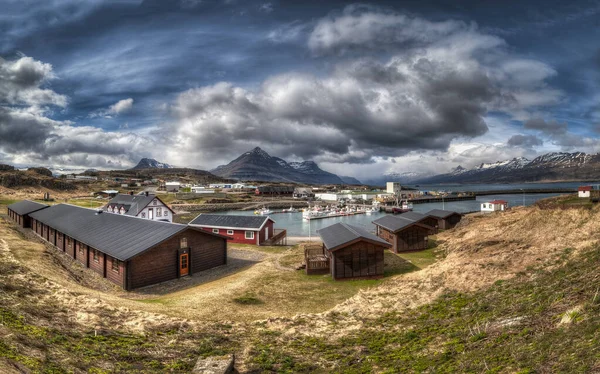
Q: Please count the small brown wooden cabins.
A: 4